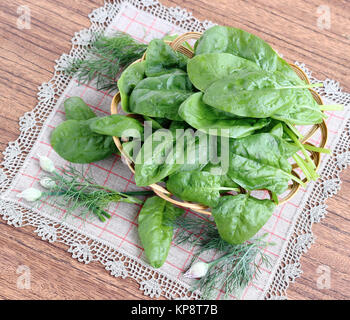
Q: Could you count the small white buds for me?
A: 4